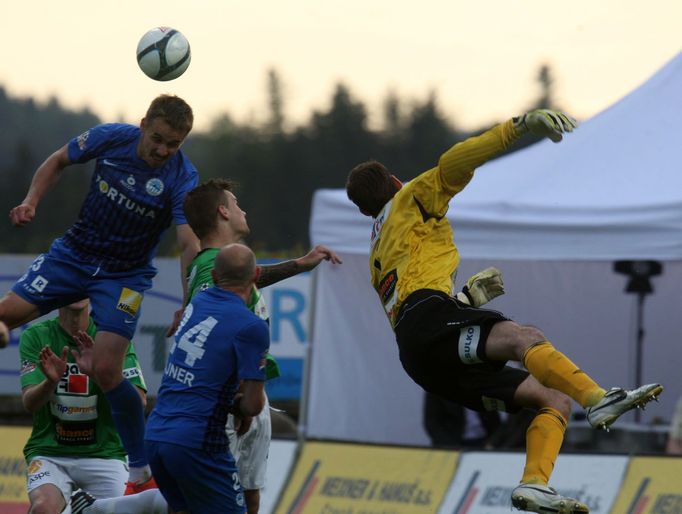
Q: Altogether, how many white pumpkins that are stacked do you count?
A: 0